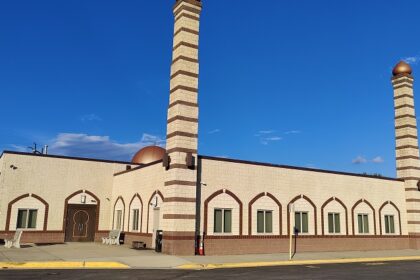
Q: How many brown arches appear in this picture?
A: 11